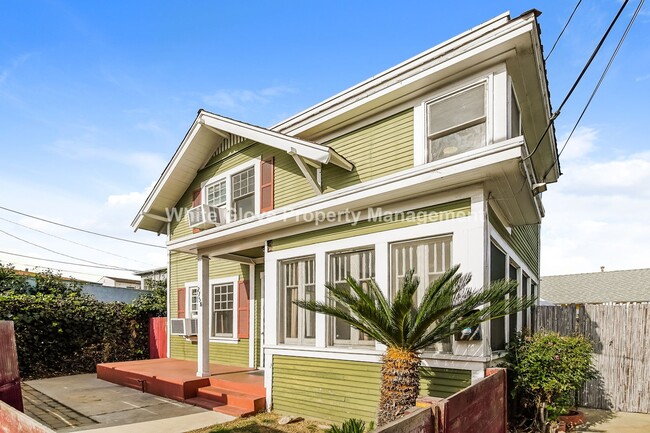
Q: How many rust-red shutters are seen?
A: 4